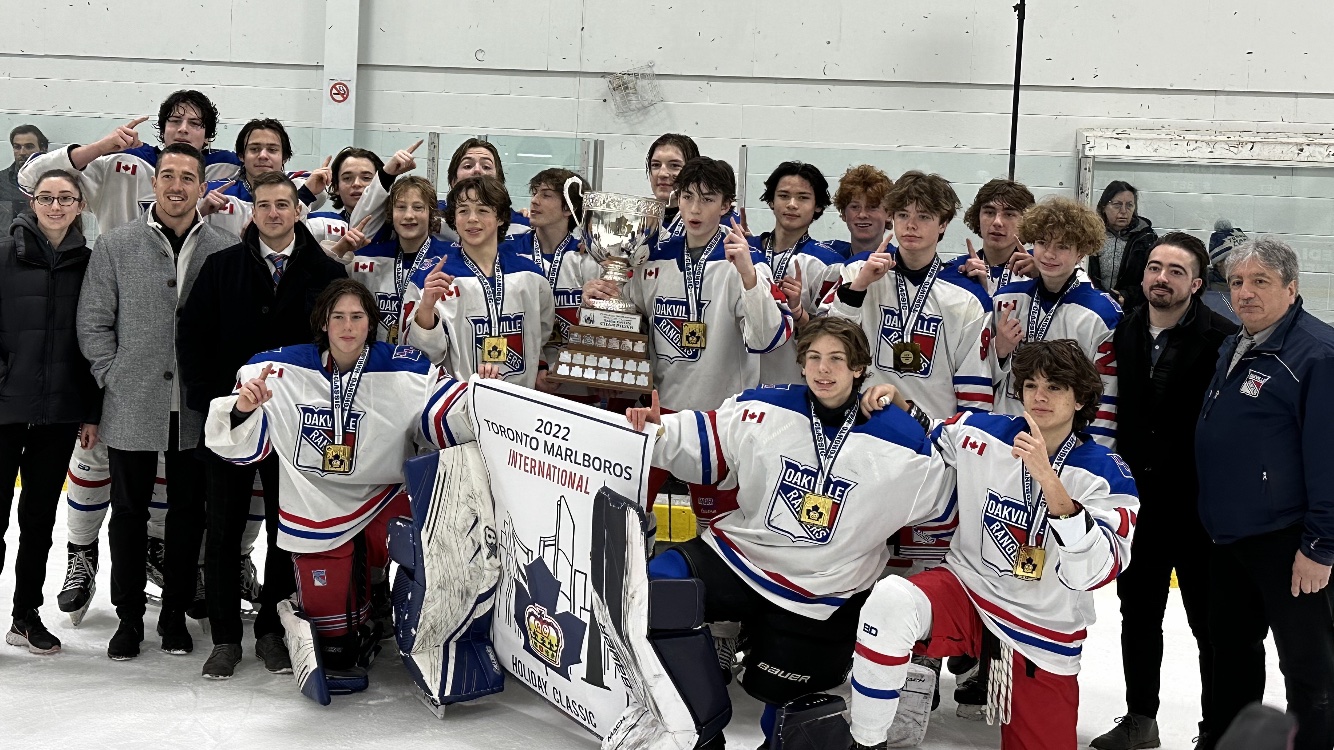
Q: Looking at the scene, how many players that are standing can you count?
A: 14